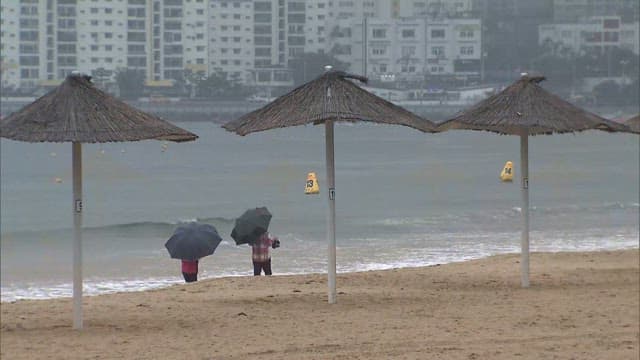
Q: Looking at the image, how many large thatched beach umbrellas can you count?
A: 3